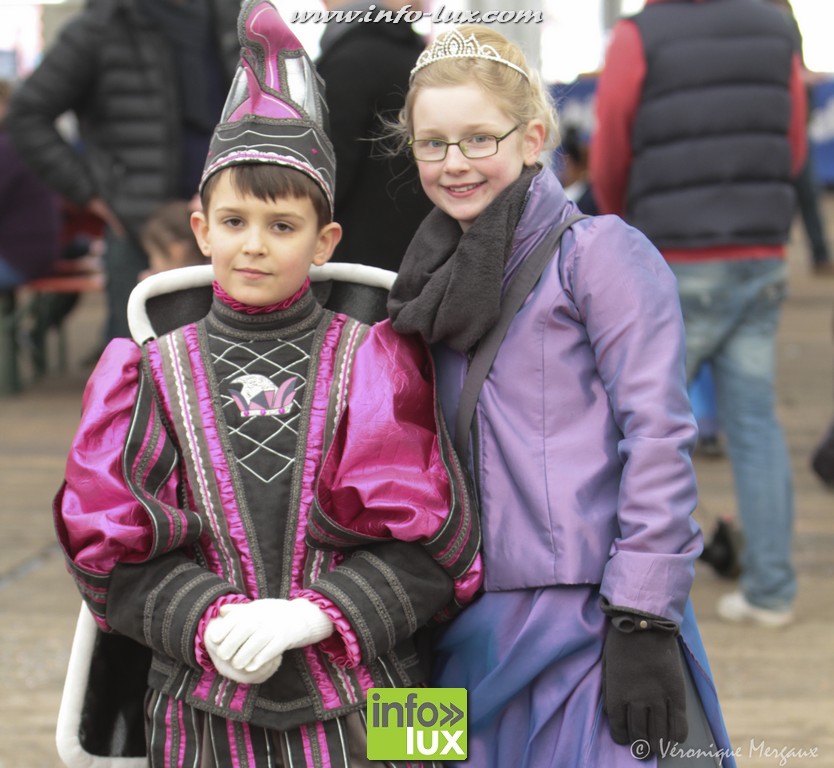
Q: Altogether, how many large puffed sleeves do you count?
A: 2